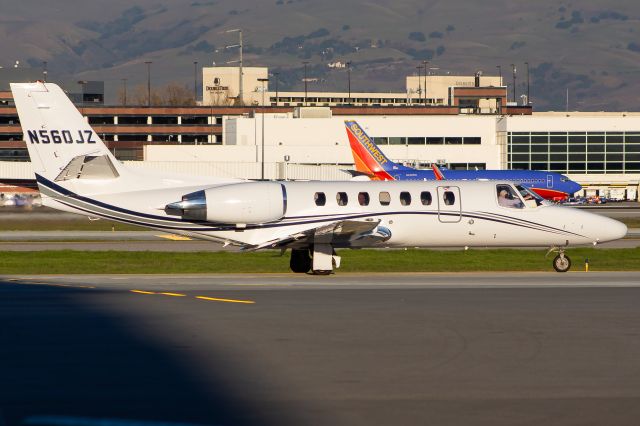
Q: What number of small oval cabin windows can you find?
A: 7